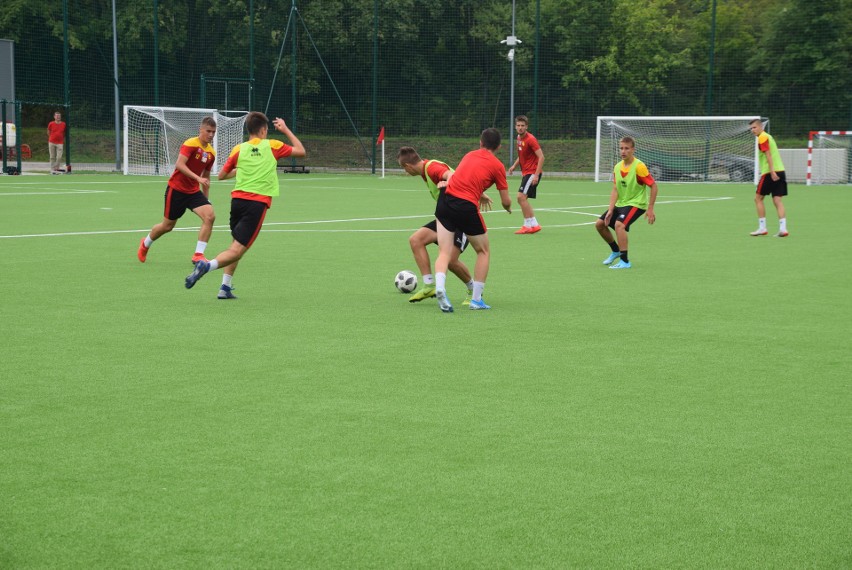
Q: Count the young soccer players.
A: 7